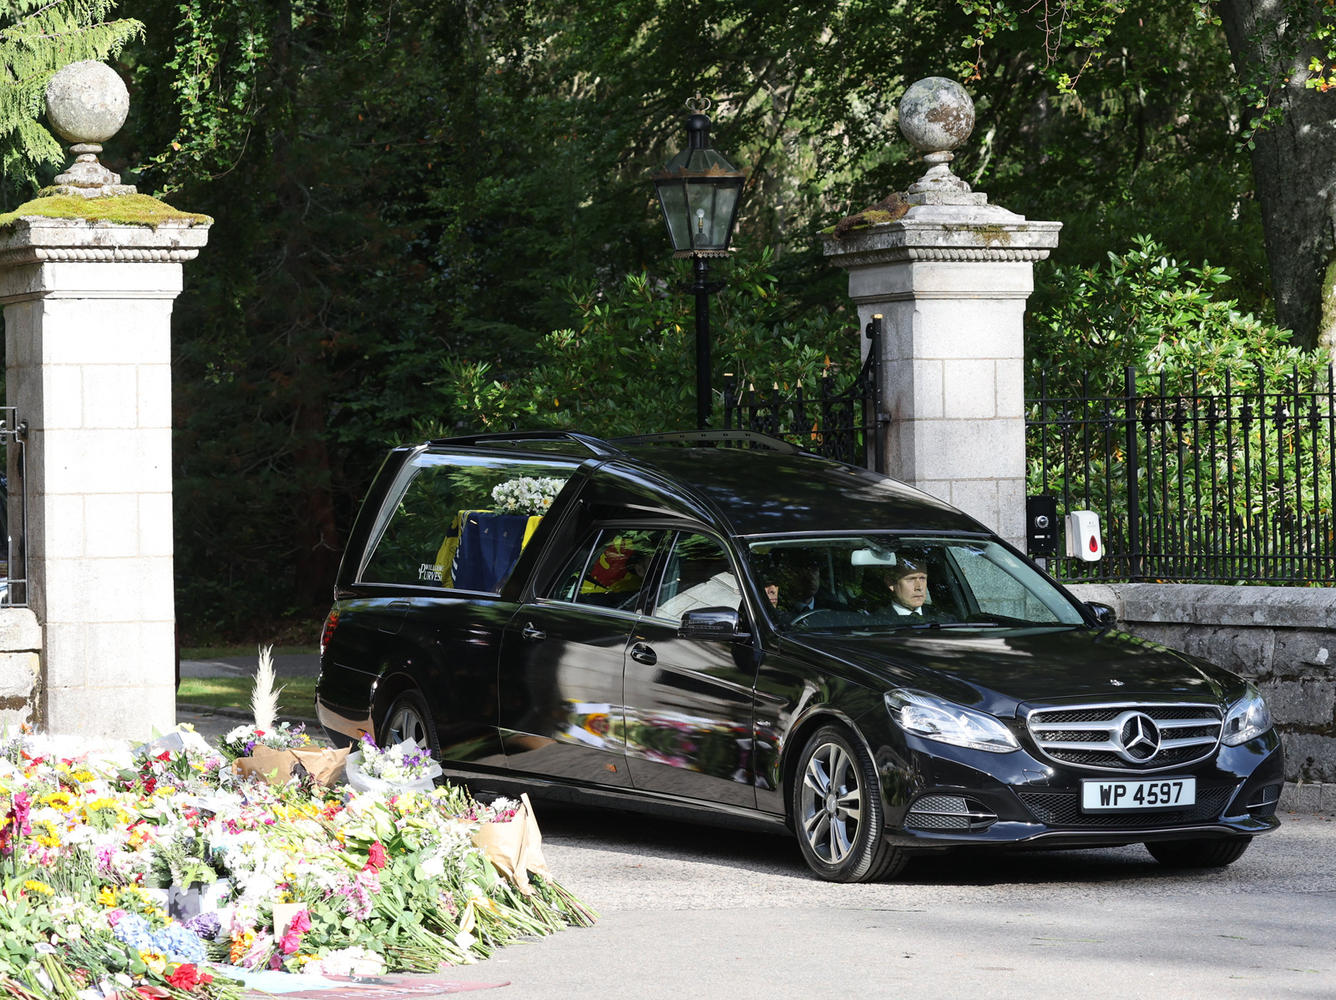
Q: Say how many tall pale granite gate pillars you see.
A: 2